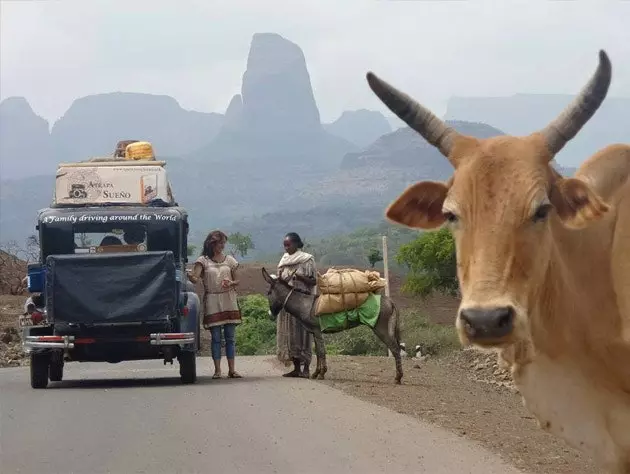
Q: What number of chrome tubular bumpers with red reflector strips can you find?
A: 2